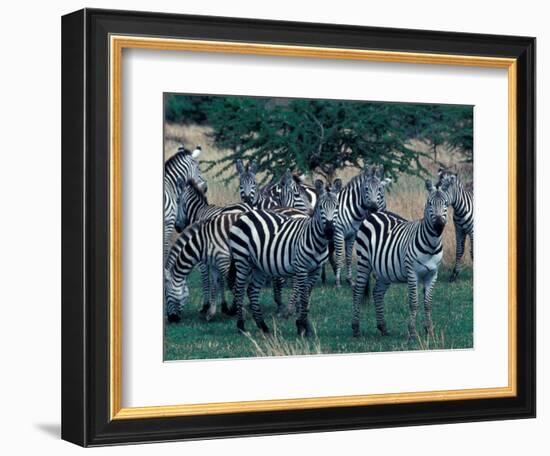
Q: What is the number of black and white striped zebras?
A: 9